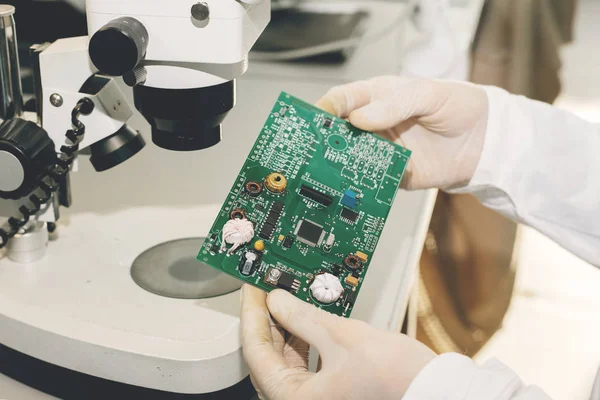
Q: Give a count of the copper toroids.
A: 3